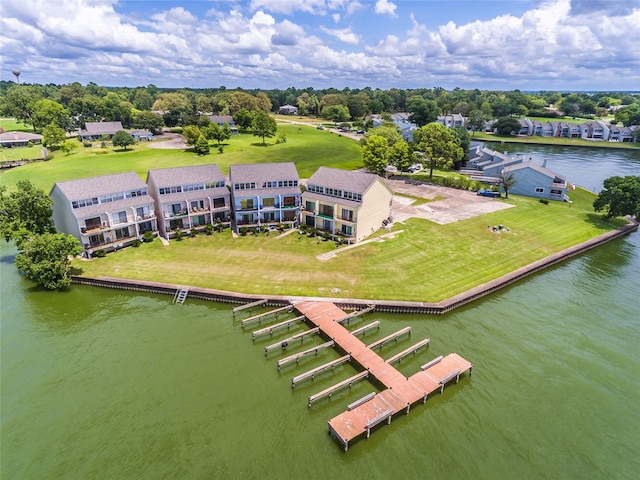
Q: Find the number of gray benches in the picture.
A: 4